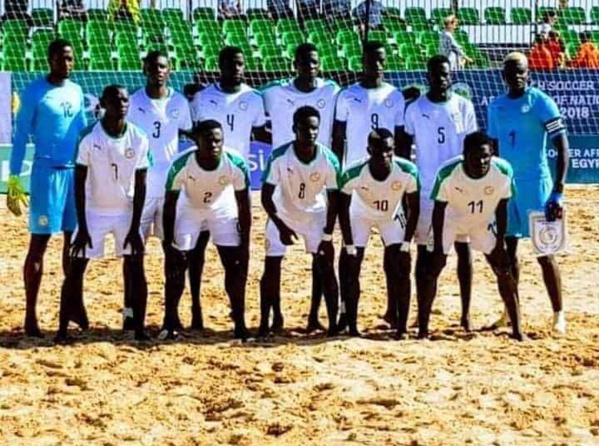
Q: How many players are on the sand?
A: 12